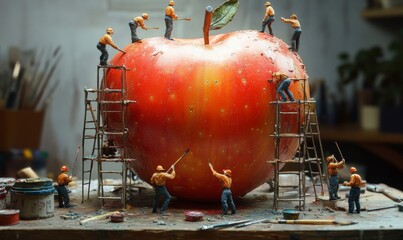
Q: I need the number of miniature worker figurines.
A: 11